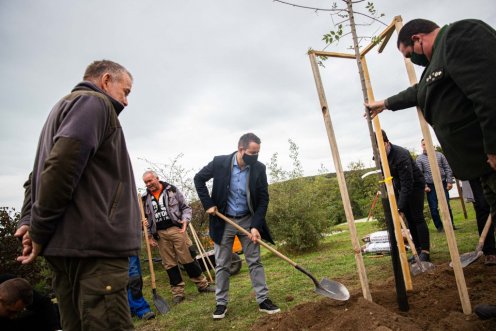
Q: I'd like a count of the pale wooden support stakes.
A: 3